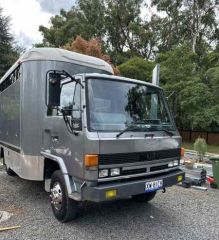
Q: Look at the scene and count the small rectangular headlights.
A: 4